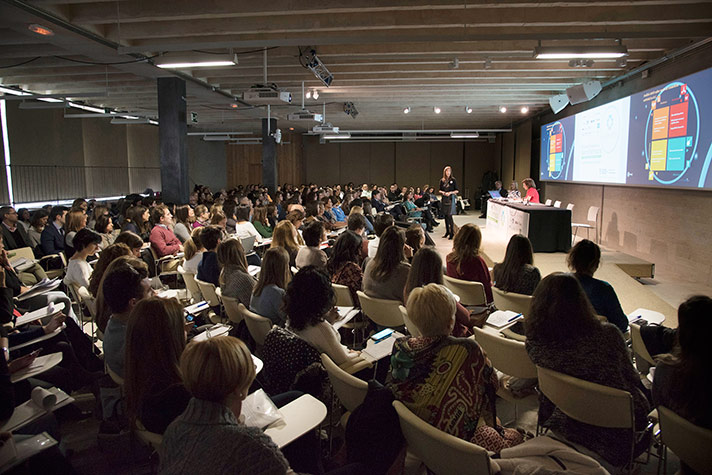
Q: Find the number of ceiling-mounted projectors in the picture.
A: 3